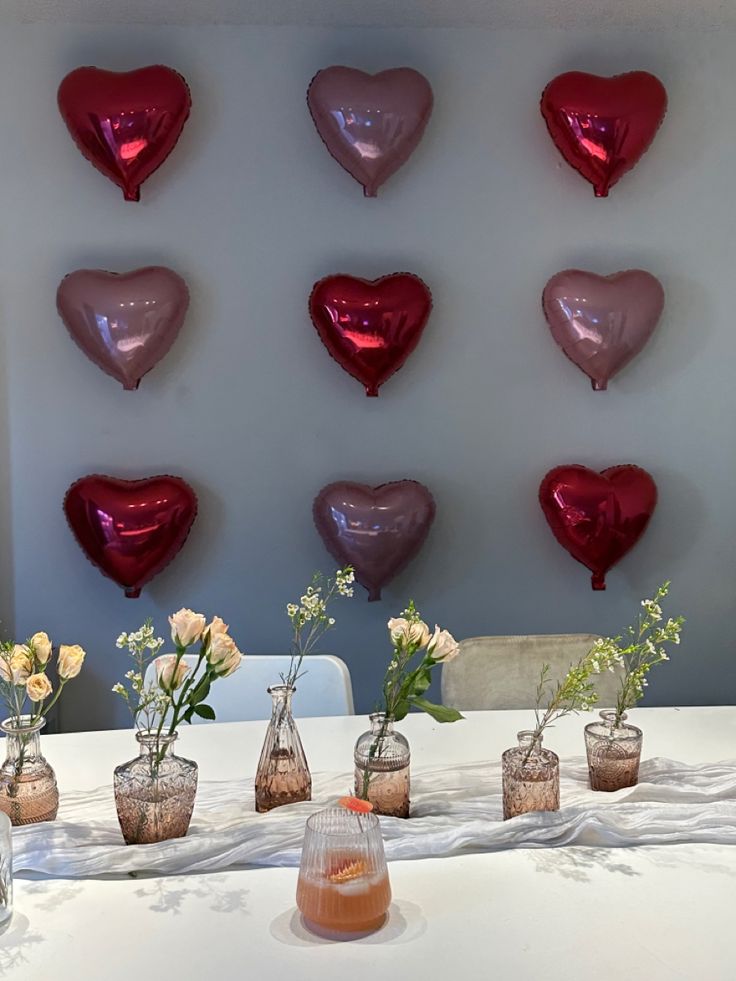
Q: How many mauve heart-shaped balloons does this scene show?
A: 4